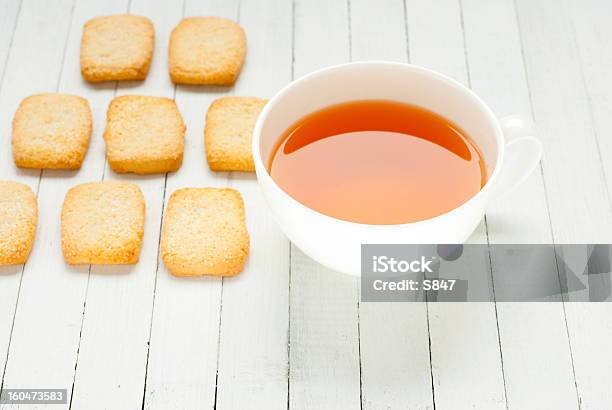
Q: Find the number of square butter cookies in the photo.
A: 8